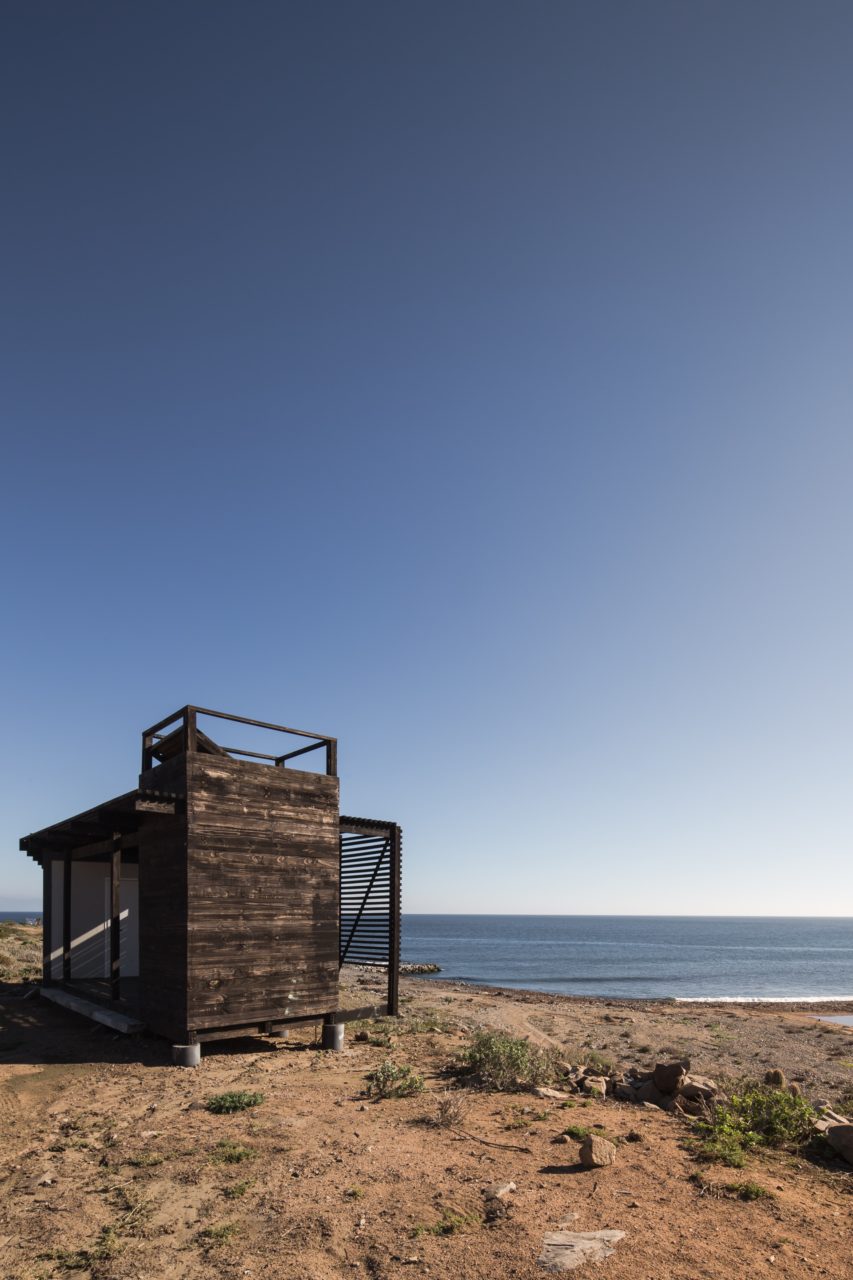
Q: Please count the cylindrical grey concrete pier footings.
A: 3